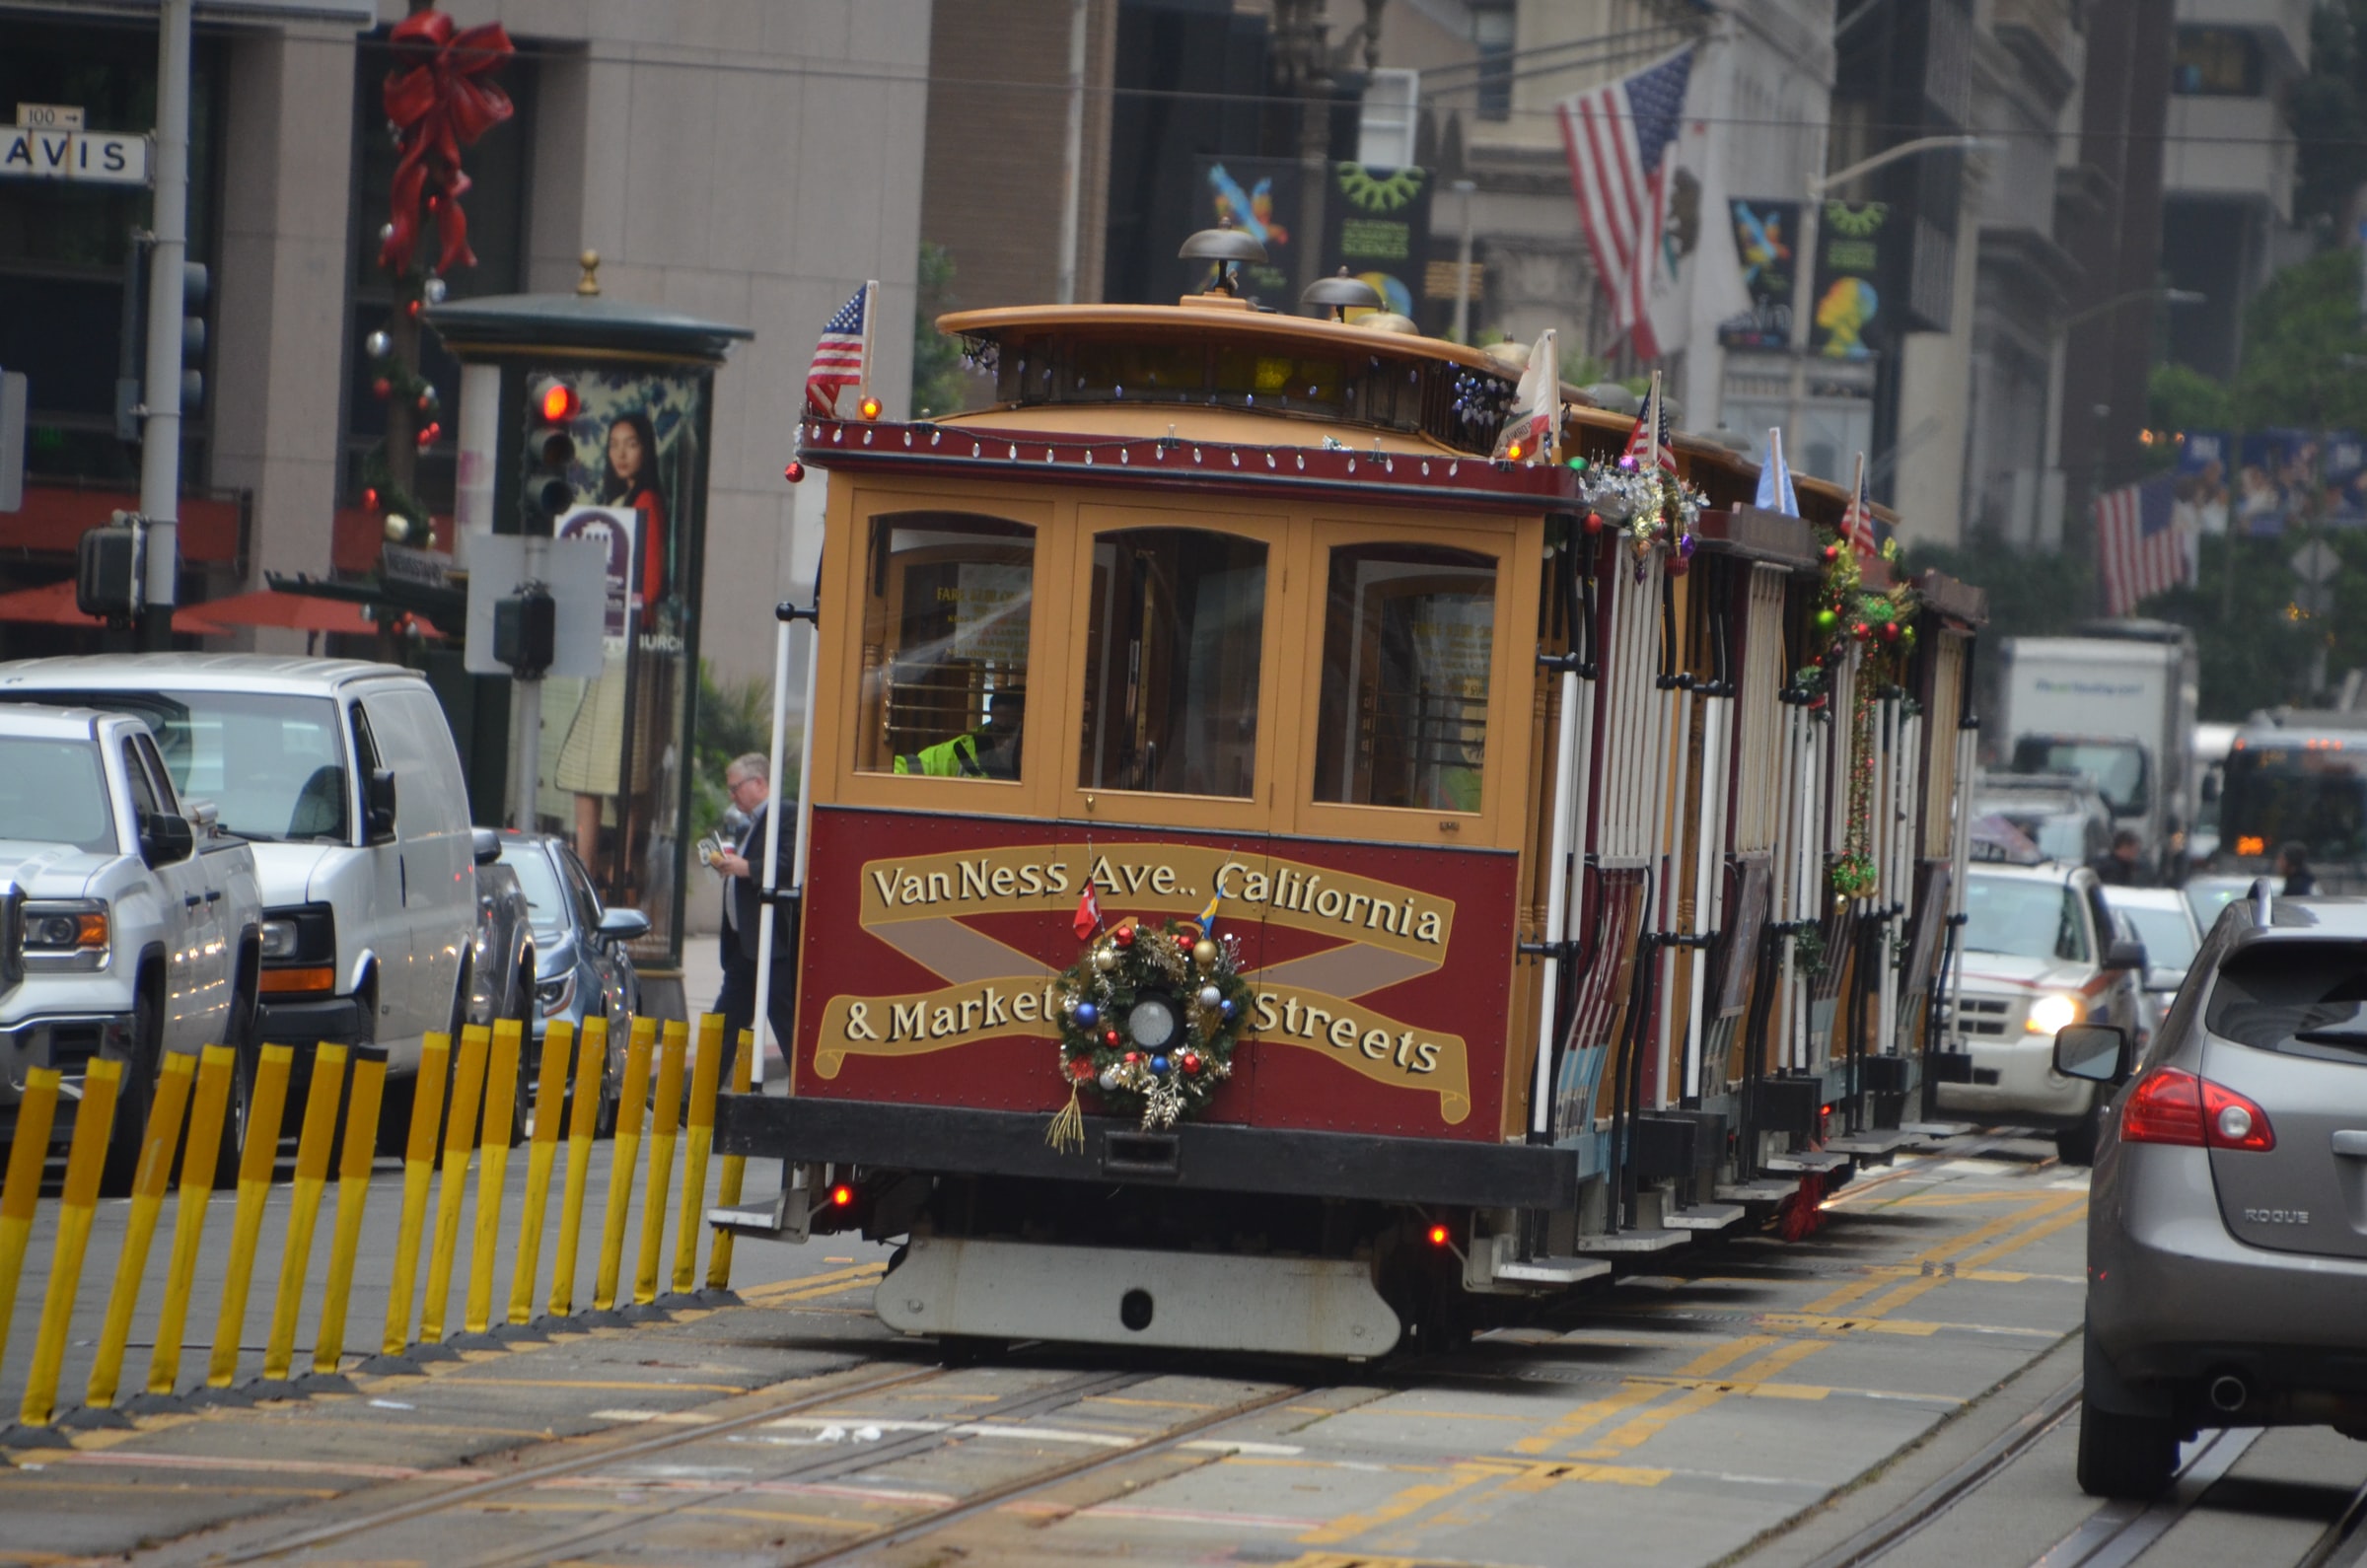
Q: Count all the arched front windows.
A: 3